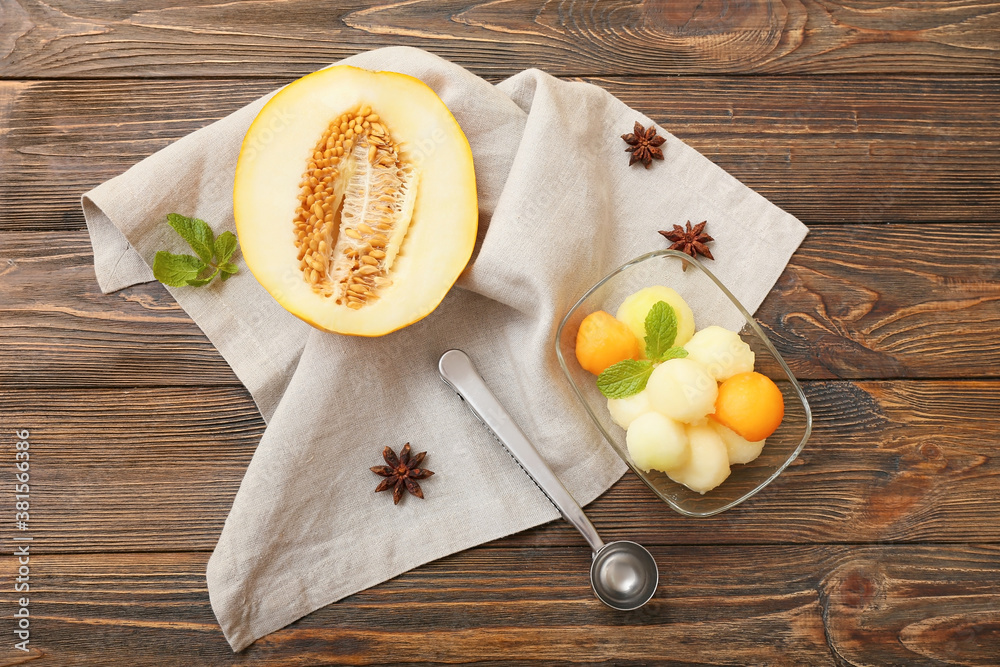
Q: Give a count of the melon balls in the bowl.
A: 9